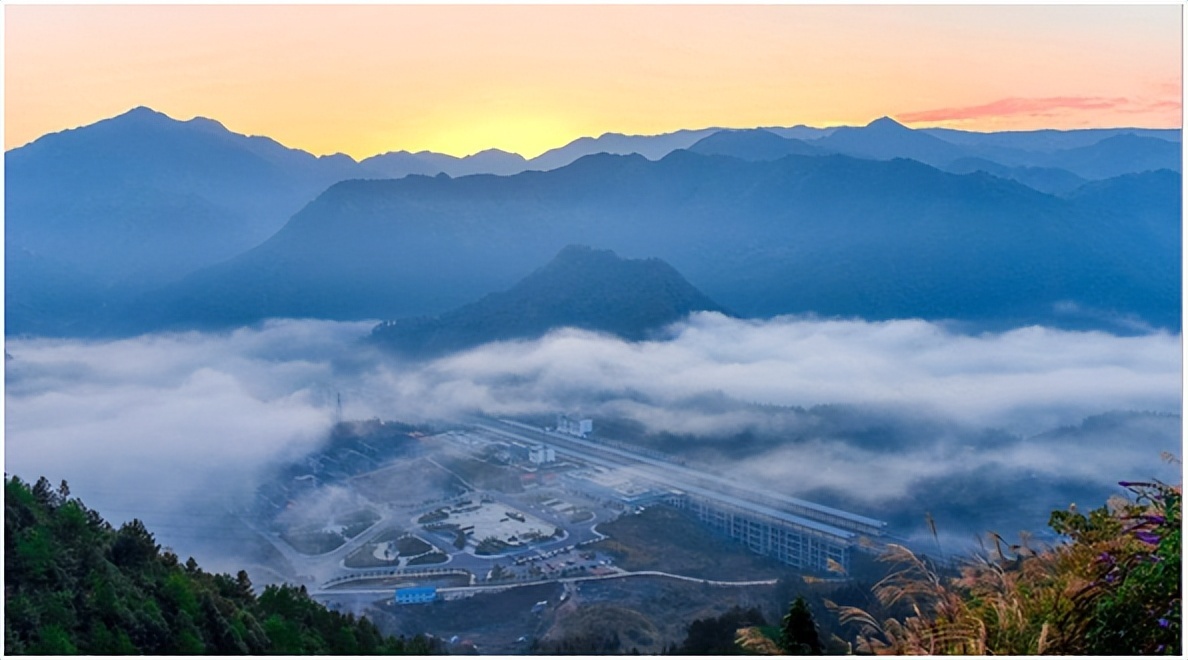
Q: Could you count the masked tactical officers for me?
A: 0